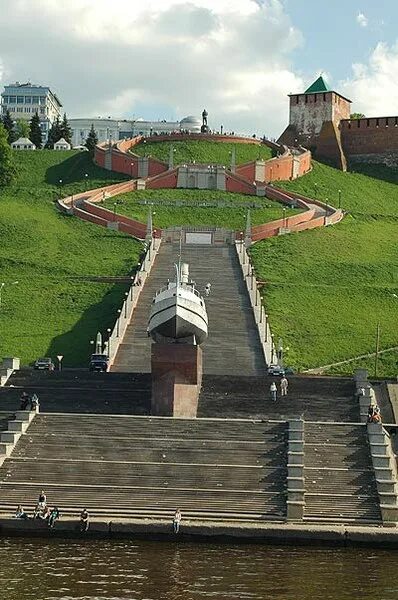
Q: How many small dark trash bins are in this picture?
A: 0